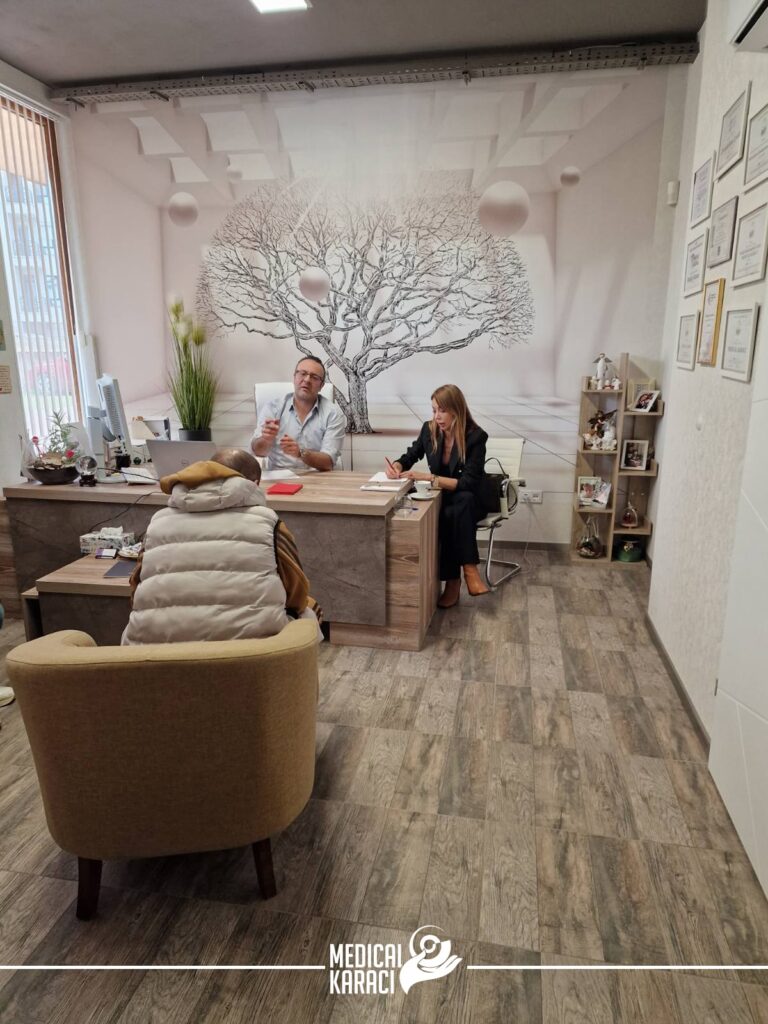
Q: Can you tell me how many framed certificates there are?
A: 9